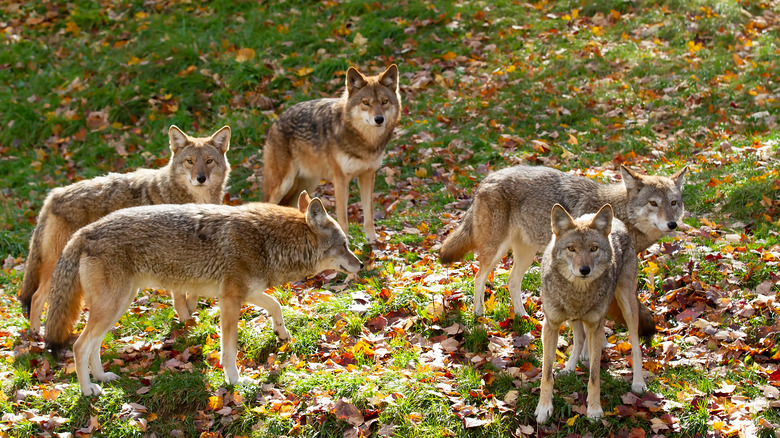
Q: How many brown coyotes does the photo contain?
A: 5